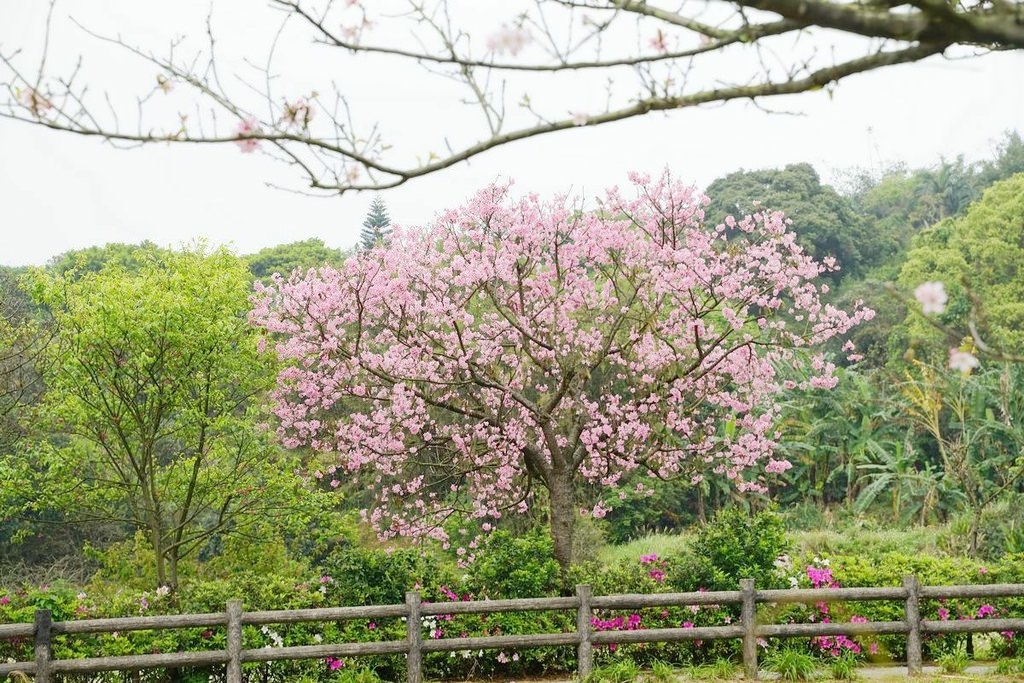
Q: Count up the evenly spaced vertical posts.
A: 6